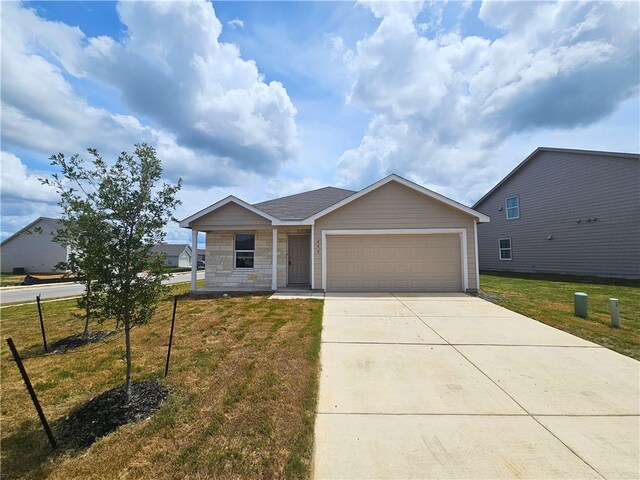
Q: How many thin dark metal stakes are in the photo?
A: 3